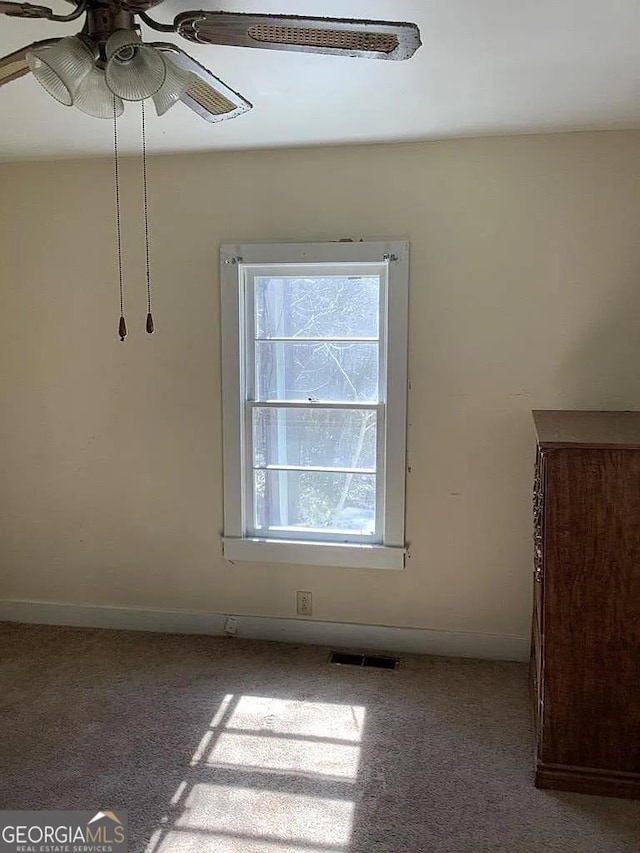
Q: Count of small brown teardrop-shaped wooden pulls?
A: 2